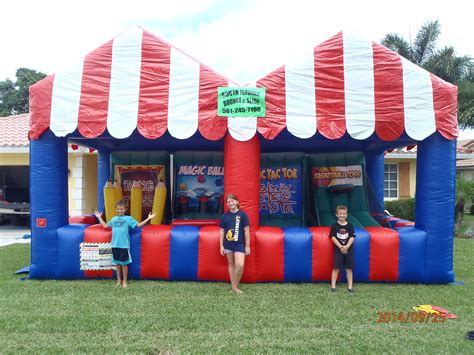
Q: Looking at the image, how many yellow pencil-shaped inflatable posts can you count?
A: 4